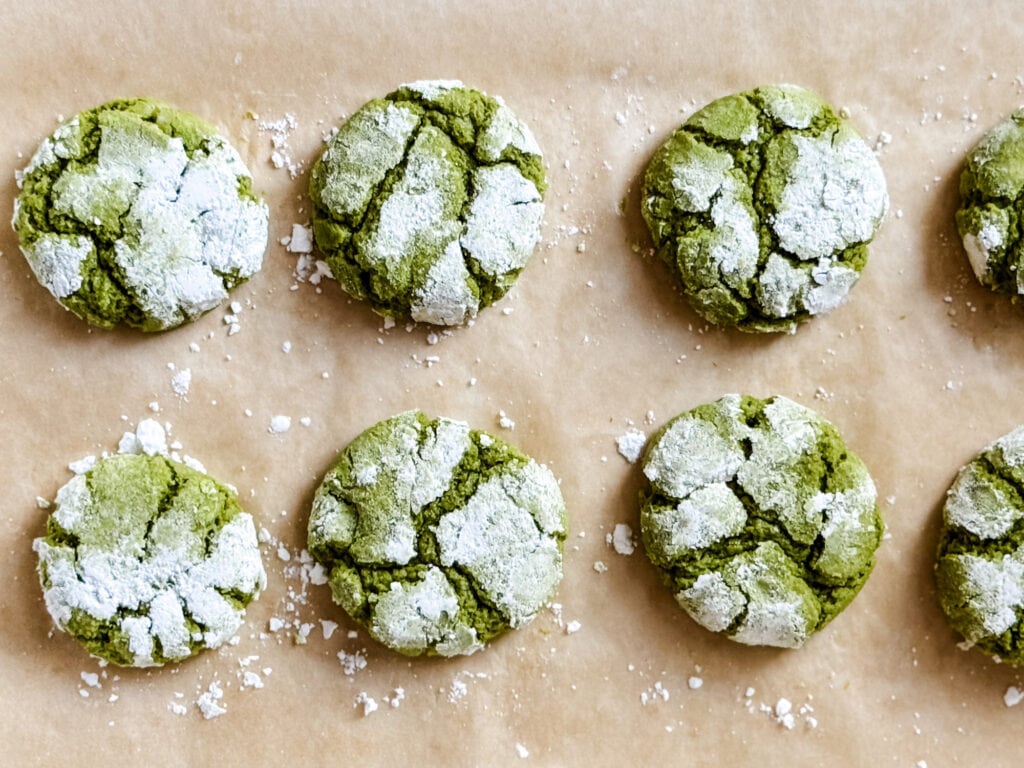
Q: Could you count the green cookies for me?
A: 8